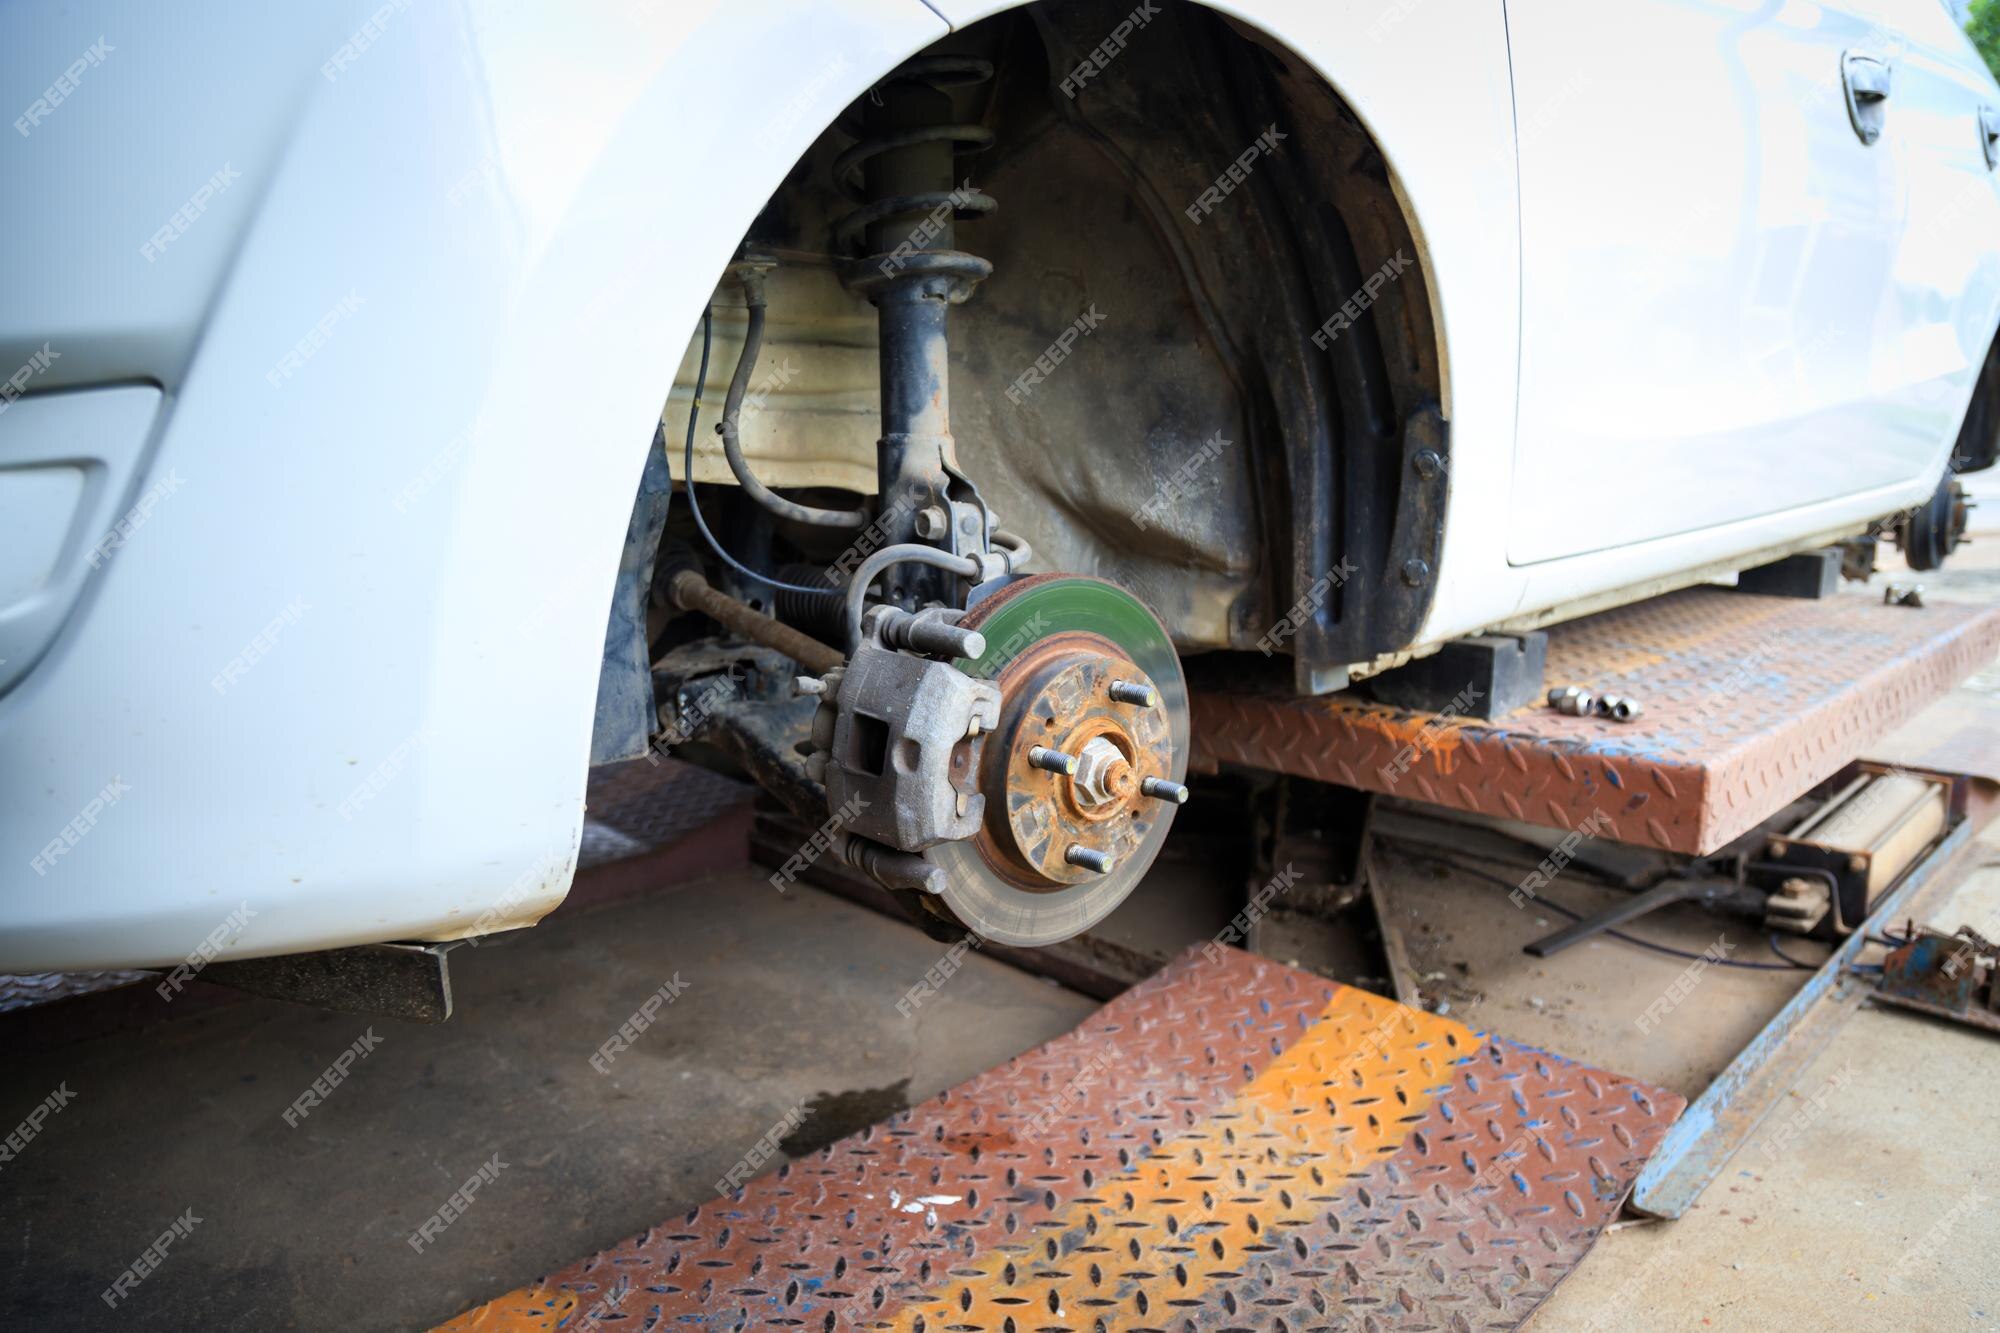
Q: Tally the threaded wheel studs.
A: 4